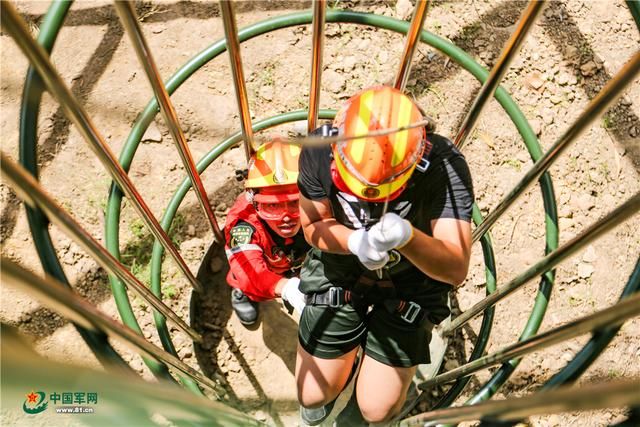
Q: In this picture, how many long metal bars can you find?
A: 13